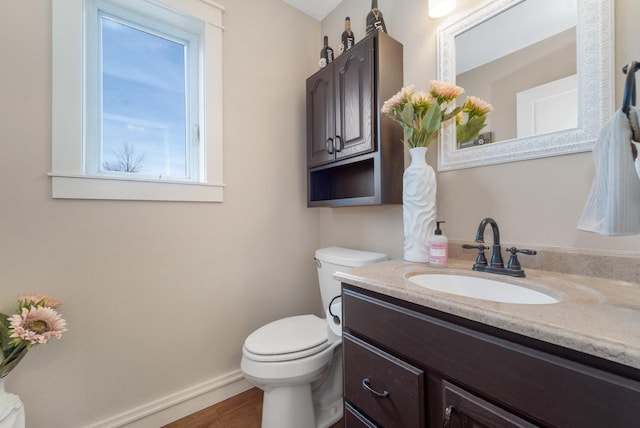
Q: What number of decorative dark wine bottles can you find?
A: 3